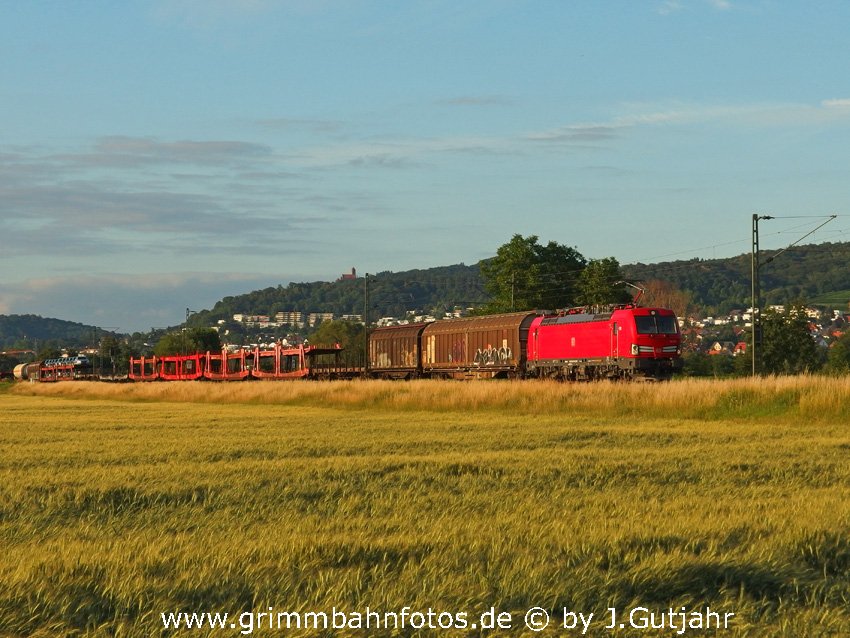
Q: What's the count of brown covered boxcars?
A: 2